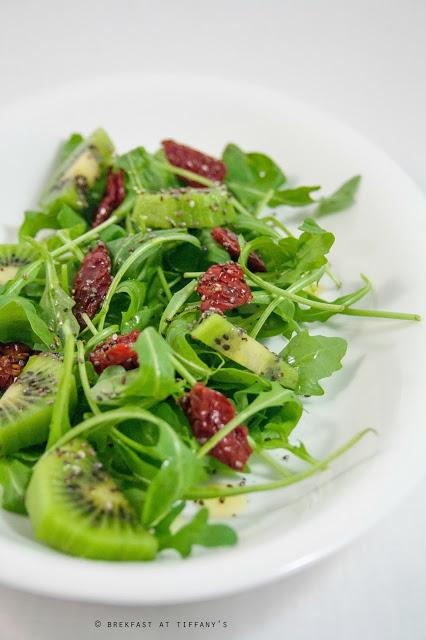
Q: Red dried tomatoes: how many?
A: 8